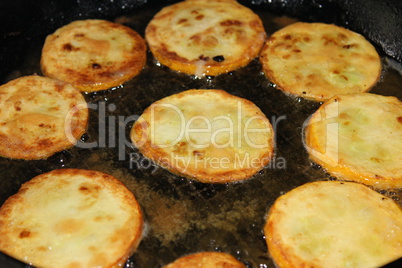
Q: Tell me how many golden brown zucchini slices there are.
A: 9